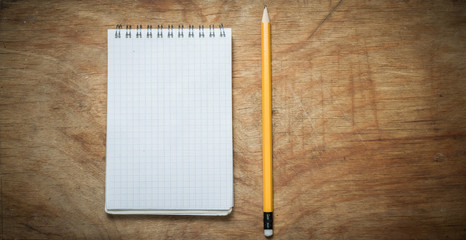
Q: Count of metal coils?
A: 11